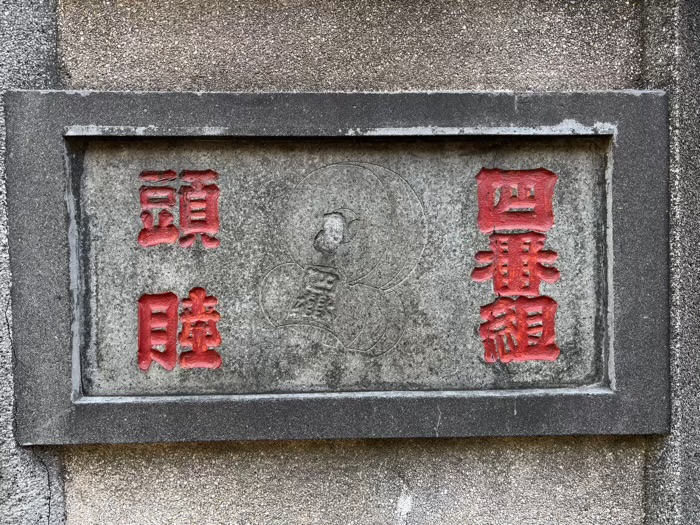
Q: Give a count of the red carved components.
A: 5